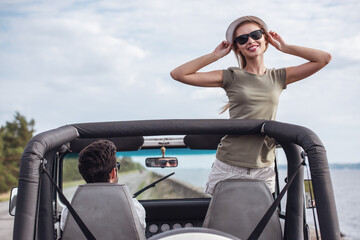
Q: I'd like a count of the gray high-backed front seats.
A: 2